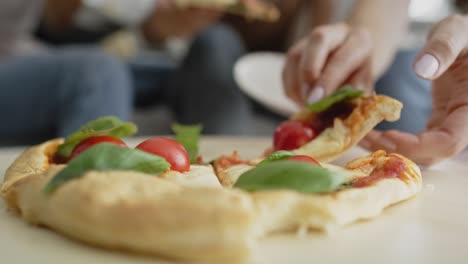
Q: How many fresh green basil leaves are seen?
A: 6